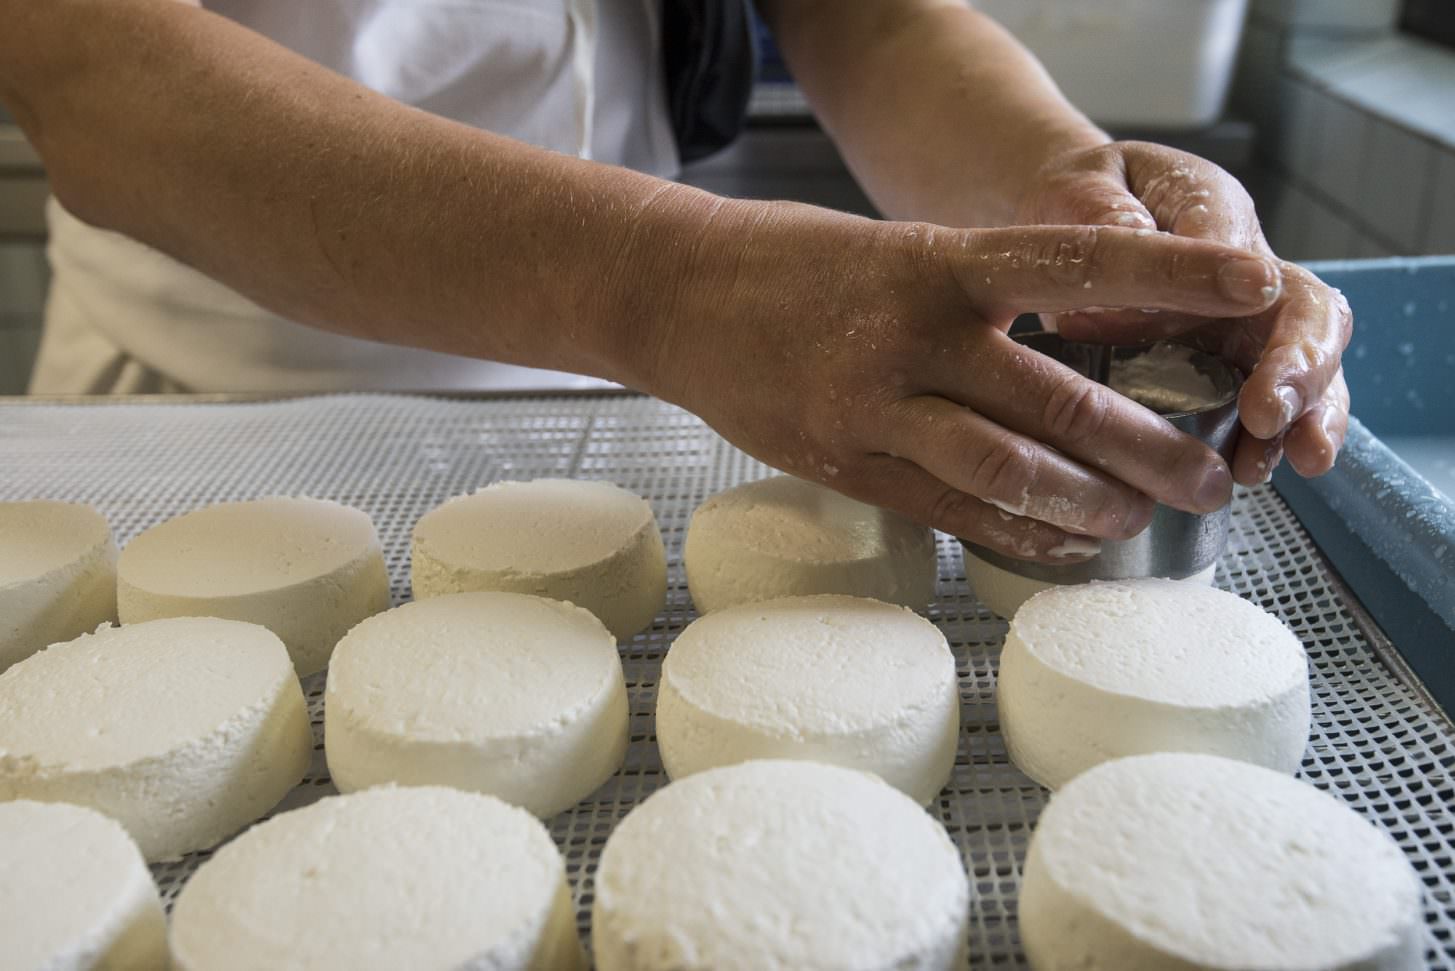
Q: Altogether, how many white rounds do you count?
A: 13